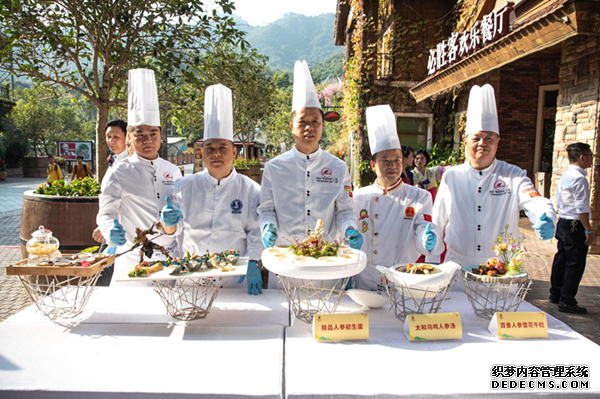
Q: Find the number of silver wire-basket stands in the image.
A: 5